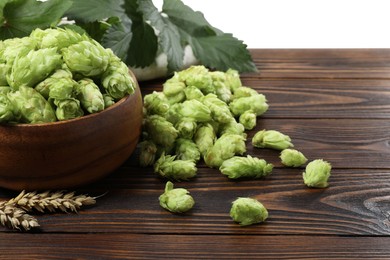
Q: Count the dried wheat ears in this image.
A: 2